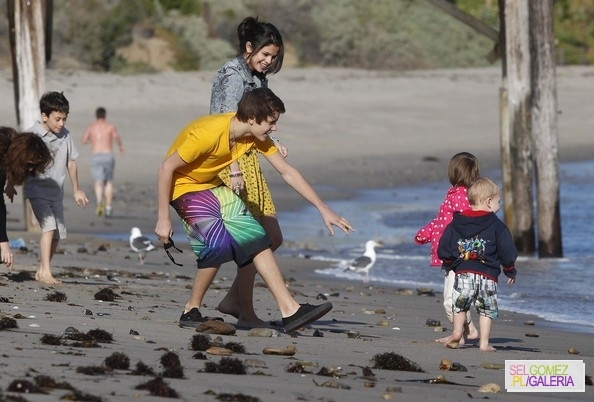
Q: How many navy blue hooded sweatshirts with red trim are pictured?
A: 1